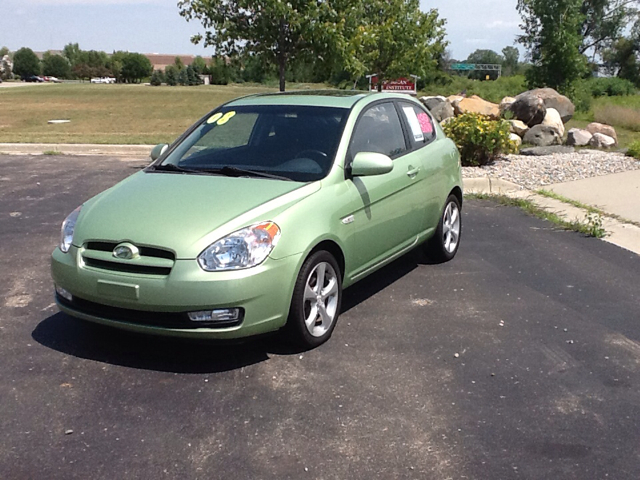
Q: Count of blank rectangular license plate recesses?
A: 1